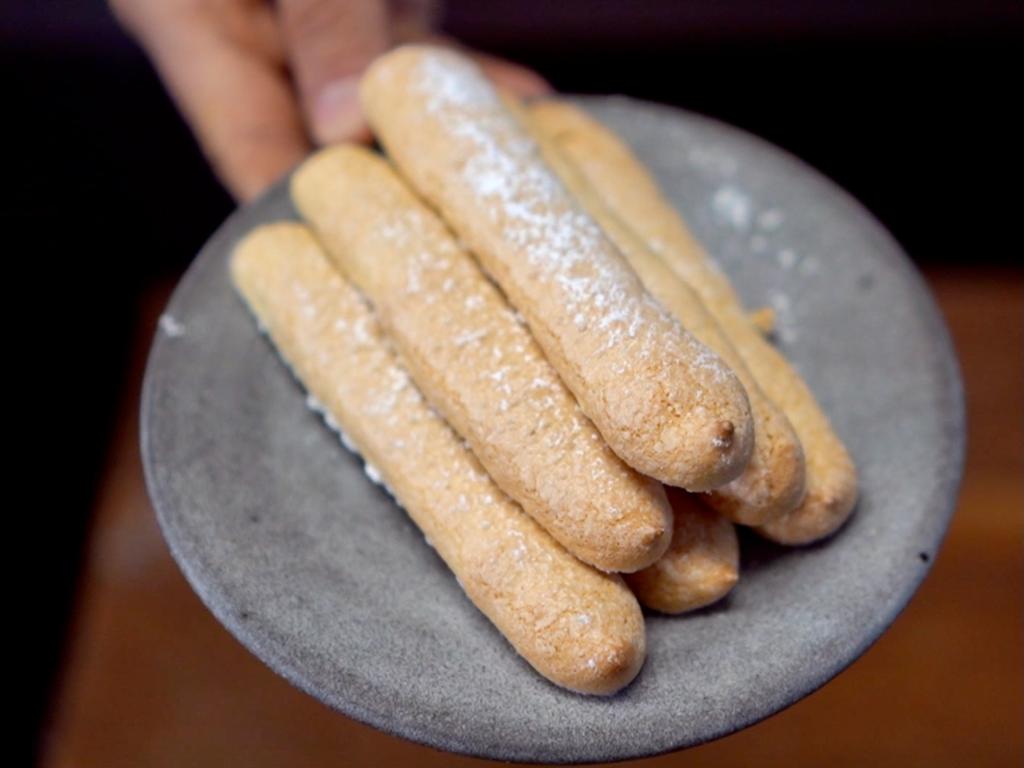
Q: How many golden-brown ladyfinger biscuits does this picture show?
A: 6